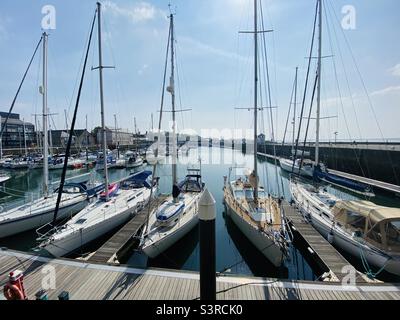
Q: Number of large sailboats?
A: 5